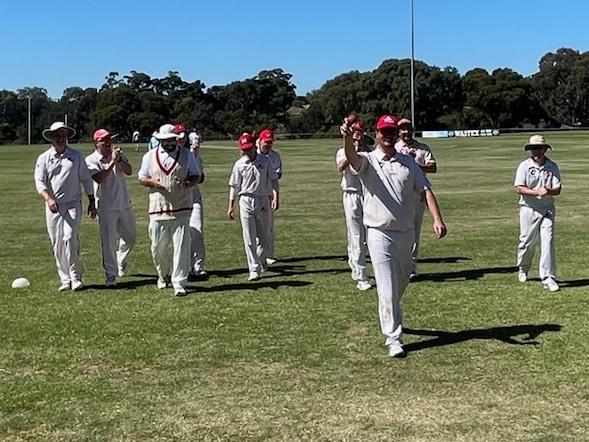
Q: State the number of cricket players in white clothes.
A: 10